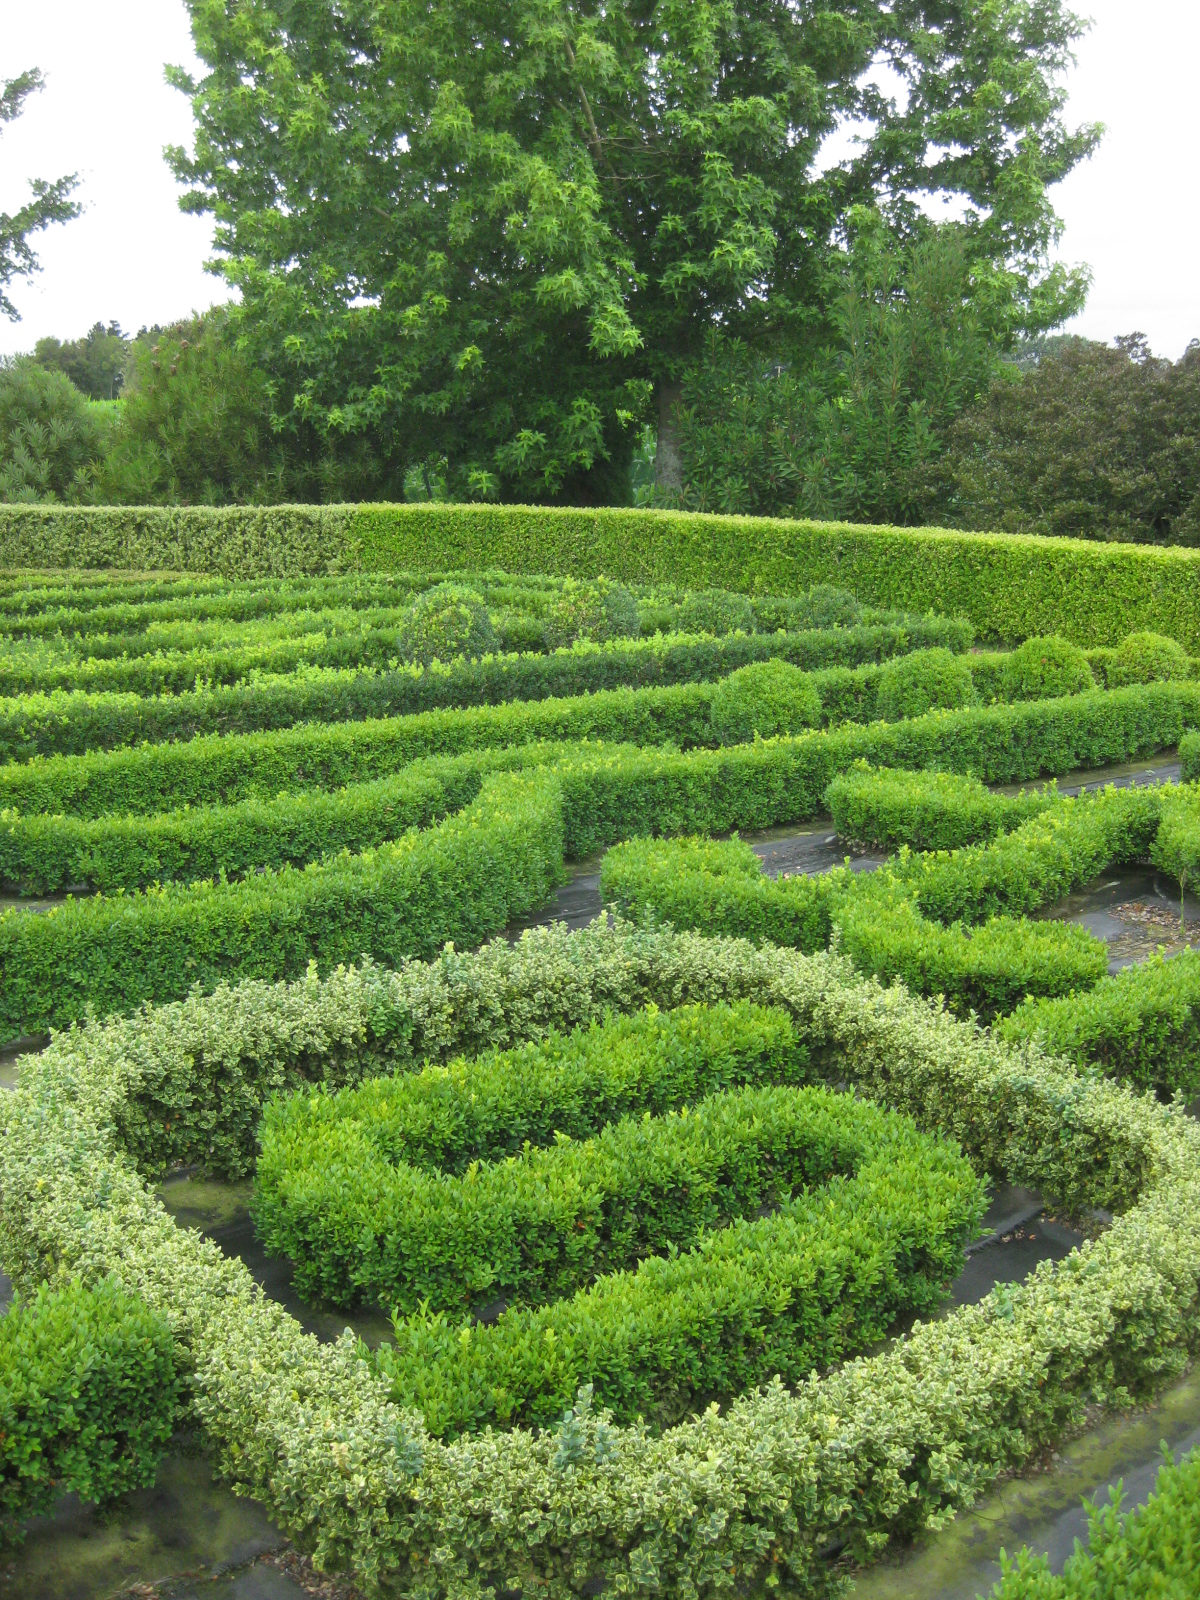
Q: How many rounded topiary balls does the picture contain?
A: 8